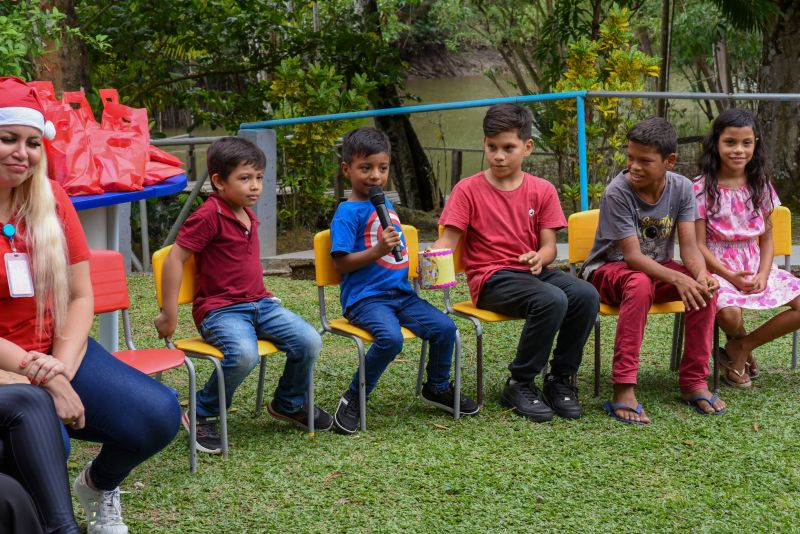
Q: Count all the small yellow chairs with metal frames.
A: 5